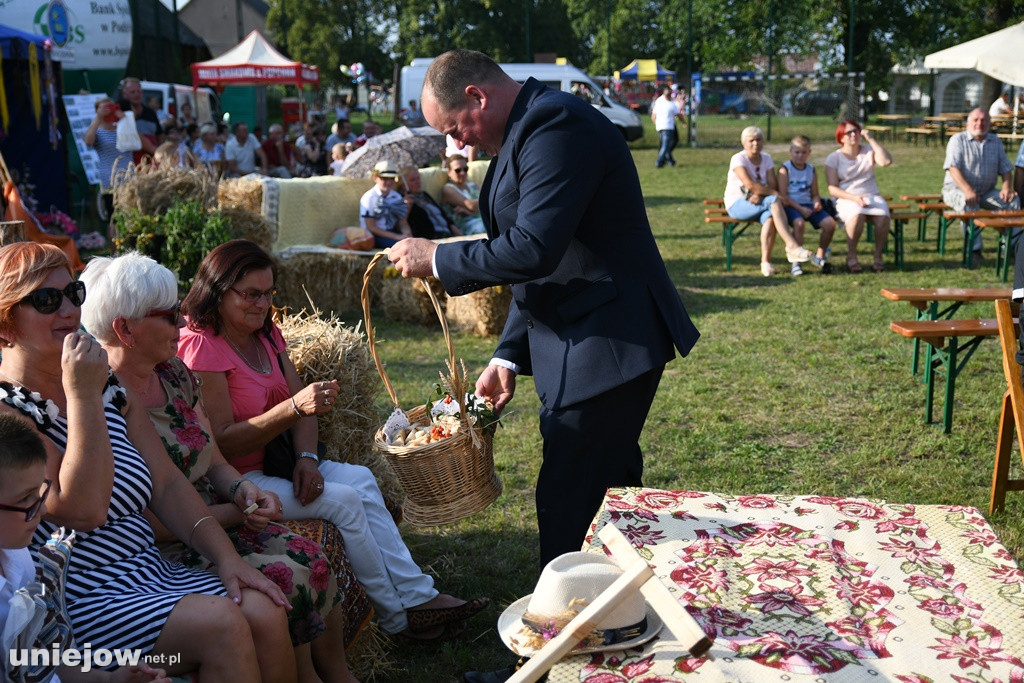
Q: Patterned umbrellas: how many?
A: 1